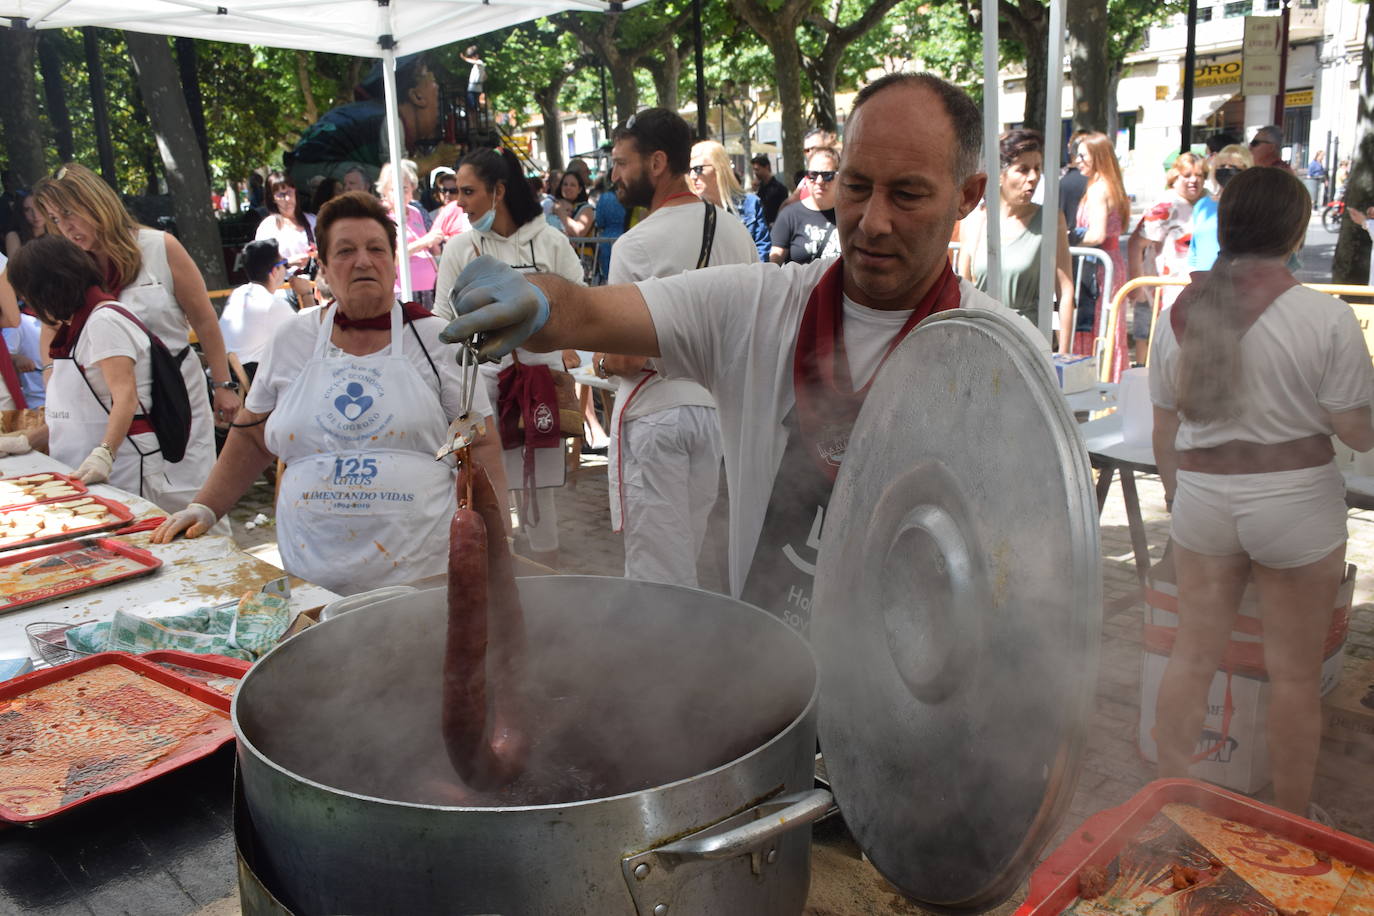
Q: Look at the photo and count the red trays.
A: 6